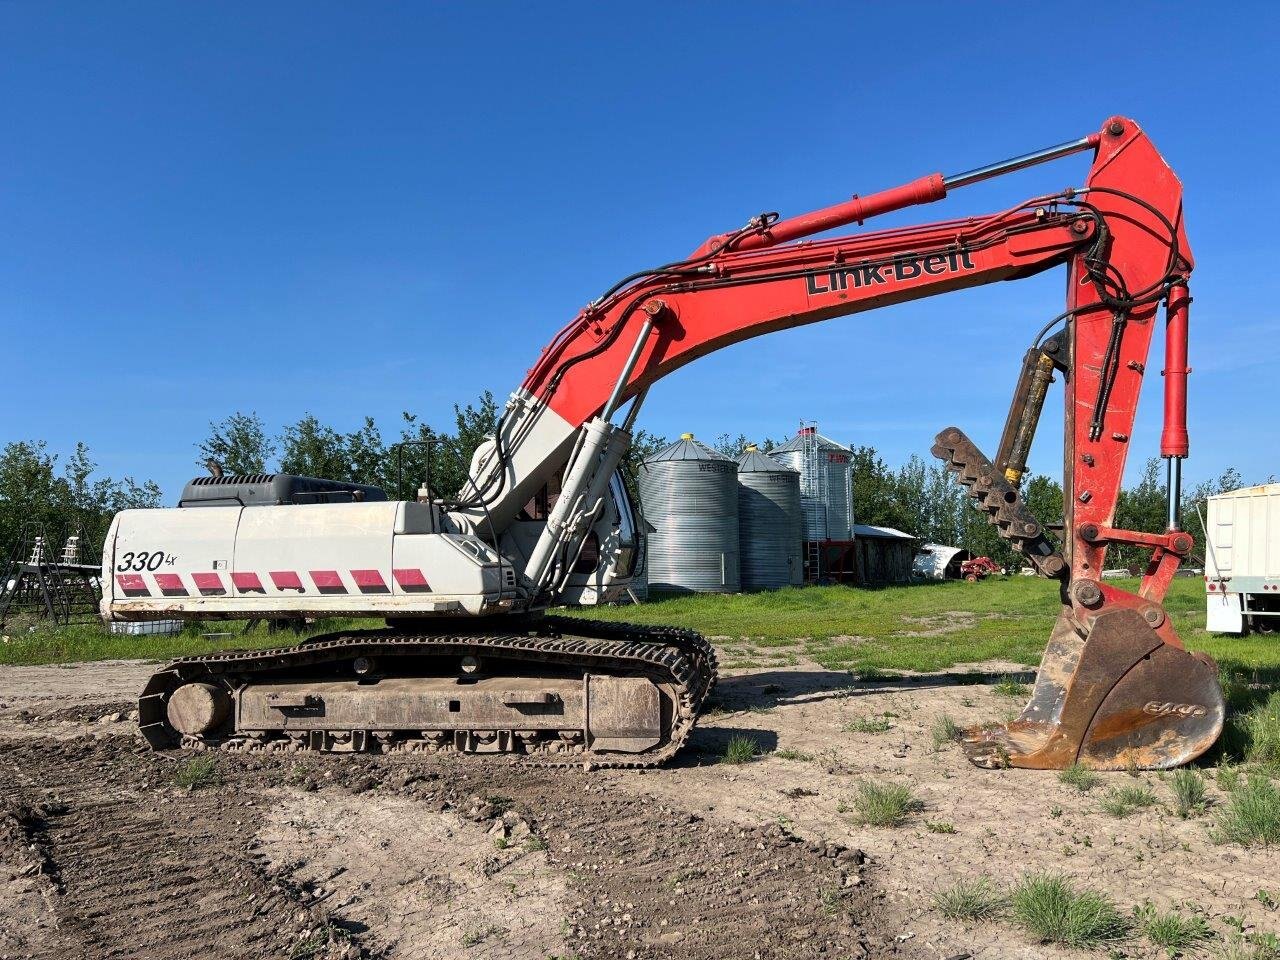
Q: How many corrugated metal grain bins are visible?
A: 3